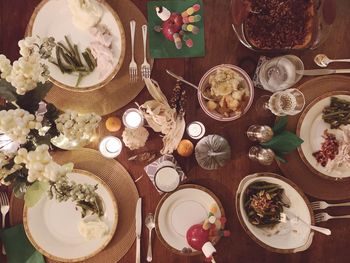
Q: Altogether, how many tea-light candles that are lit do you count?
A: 3